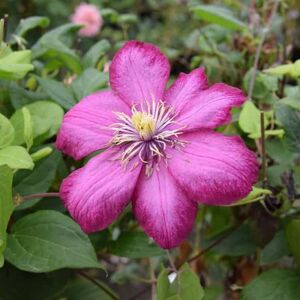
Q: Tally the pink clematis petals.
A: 7